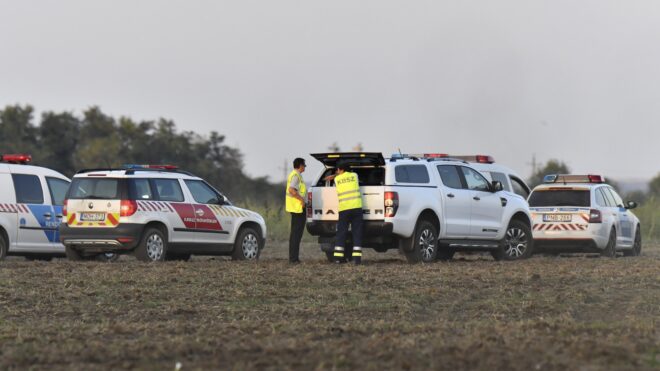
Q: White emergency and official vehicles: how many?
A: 5